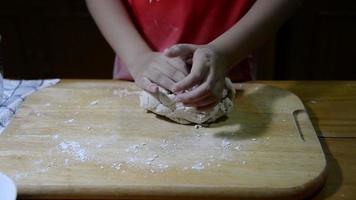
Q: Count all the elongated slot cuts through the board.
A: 1